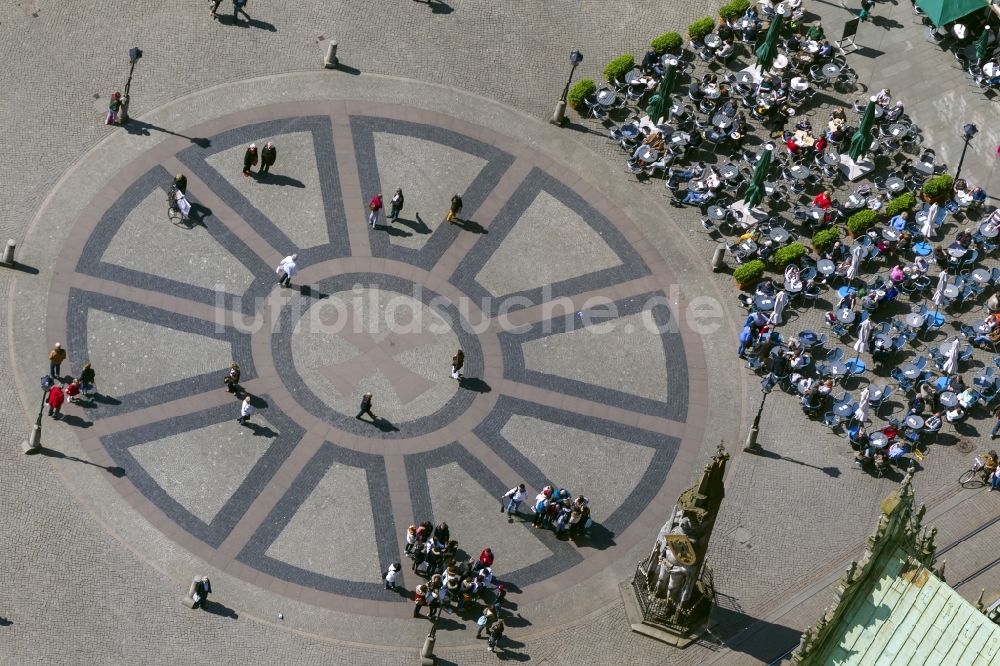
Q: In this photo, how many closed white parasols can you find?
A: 7